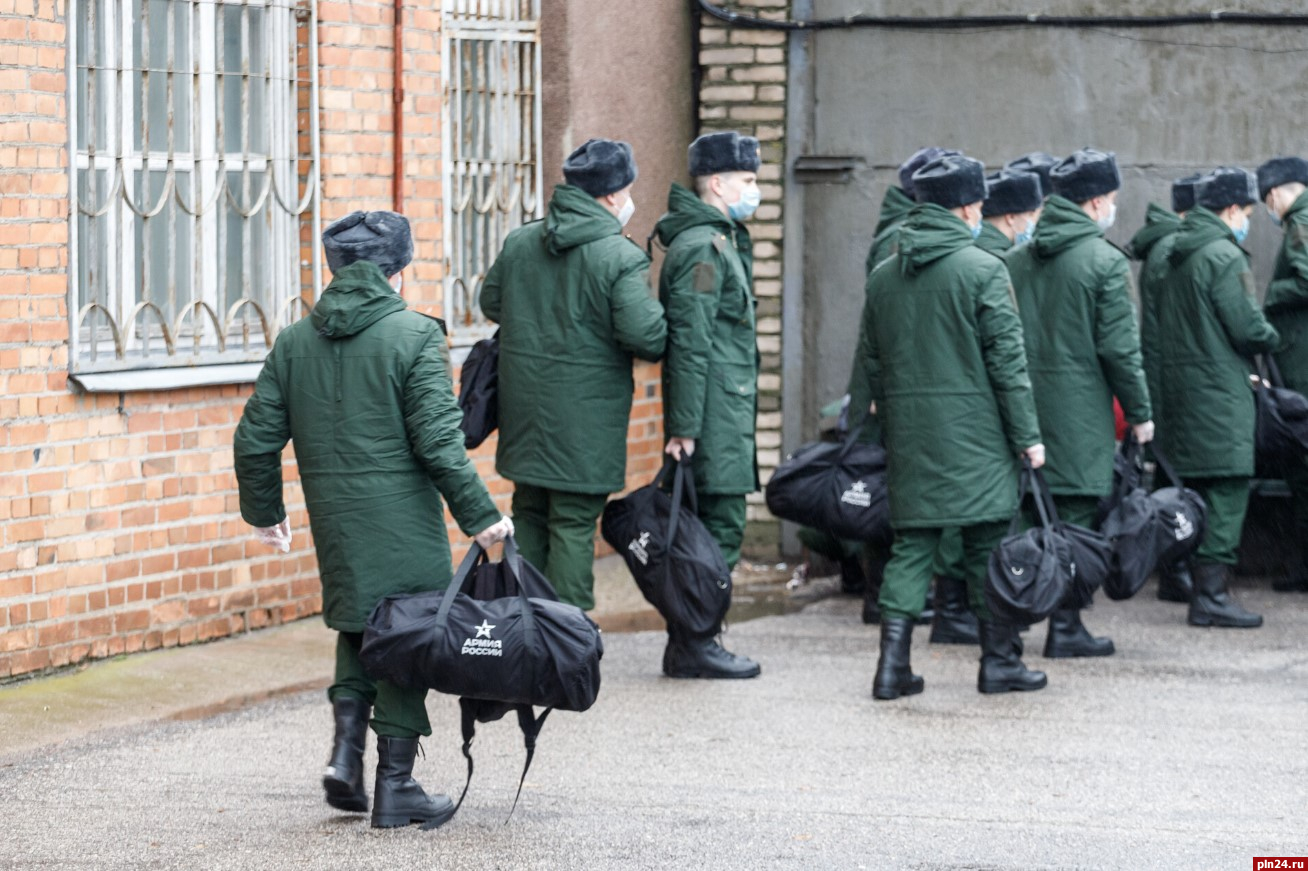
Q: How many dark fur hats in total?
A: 11